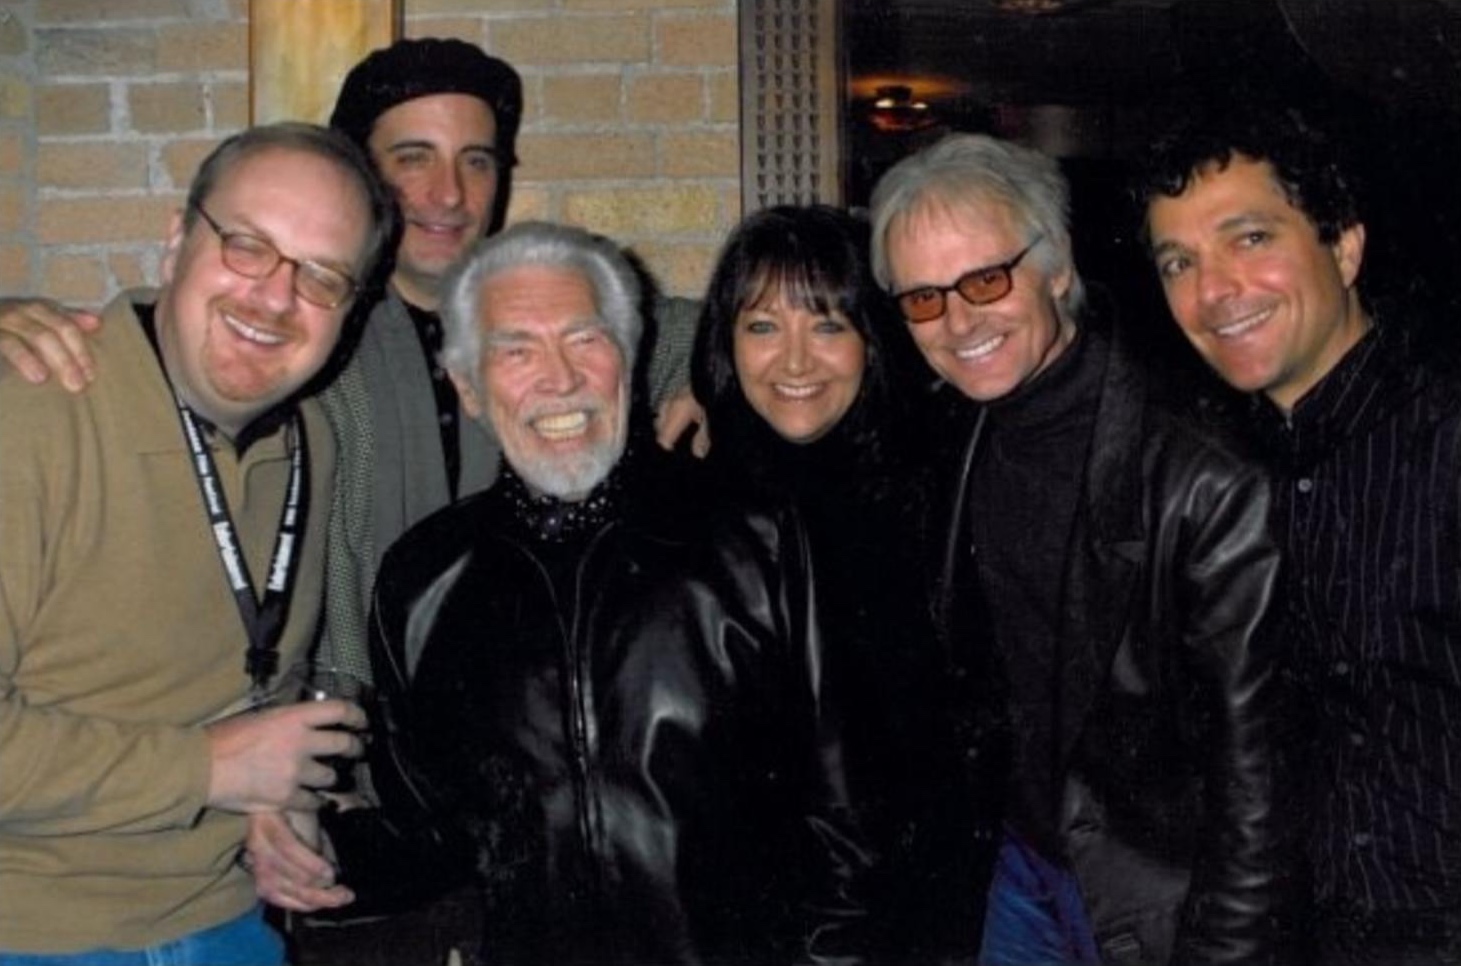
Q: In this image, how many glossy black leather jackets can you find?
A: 2